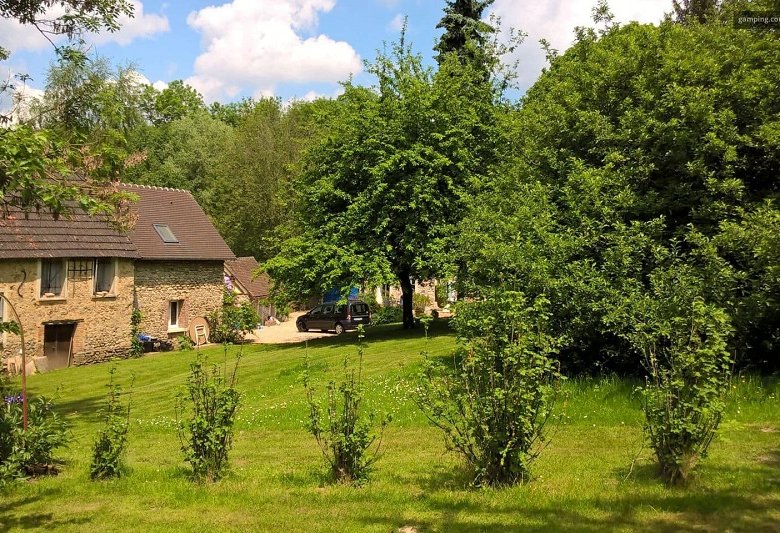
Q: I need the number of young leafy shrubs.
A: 5